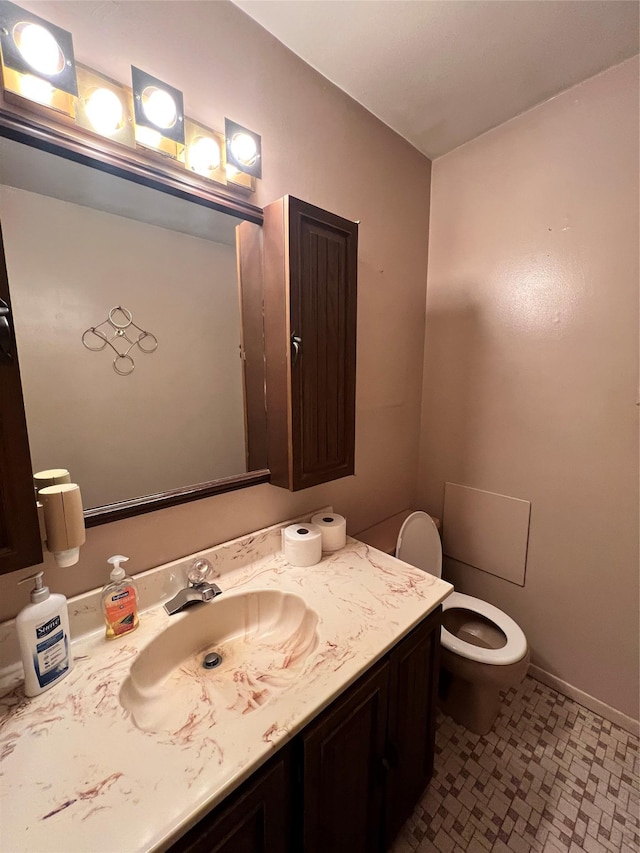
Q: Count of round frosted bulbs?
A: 5